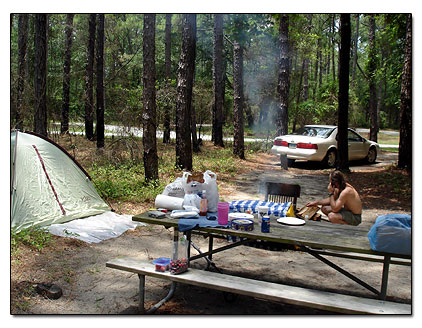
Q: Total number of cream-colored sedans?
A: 1